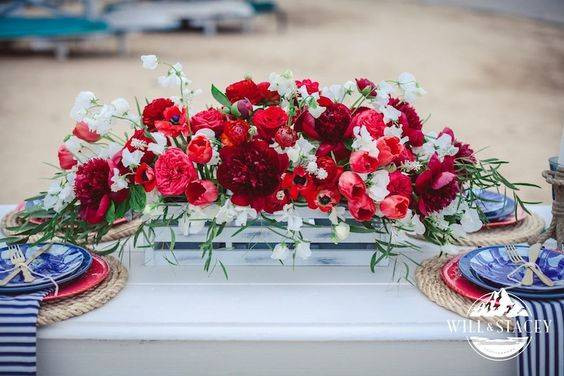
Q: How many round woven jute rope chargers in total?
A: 4